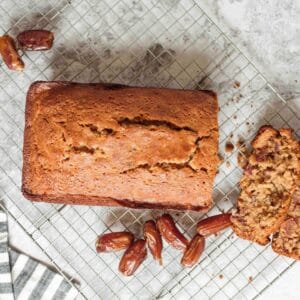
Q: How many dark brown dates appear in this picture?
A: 8